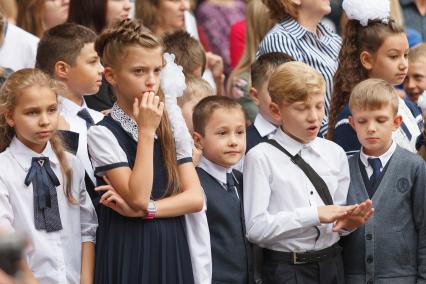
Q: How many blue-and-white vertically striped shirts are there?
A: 1